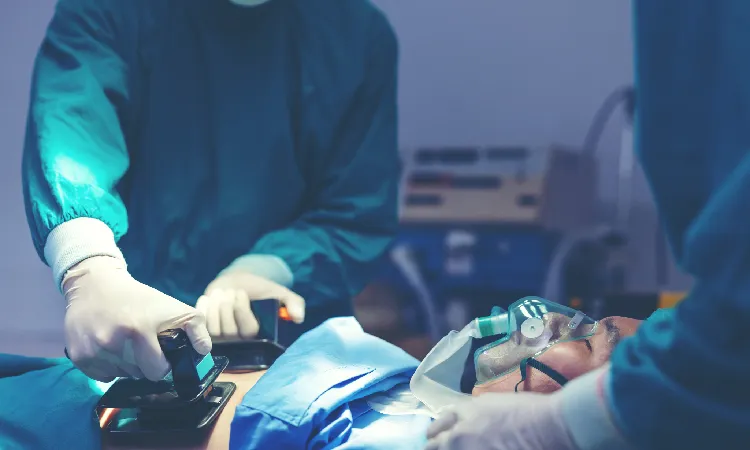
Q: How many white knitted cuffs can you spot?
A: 3